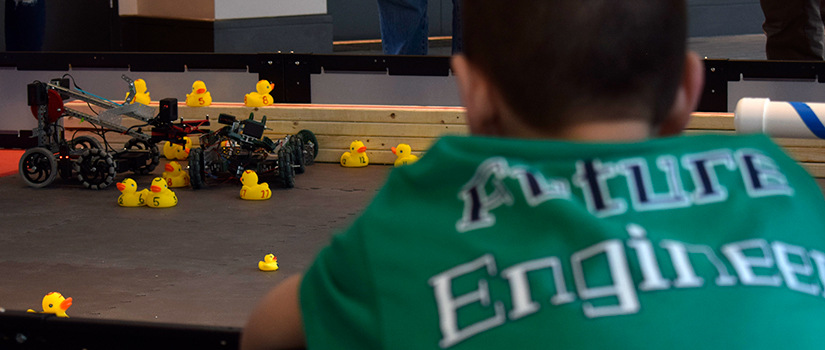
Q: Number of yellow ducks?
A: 12